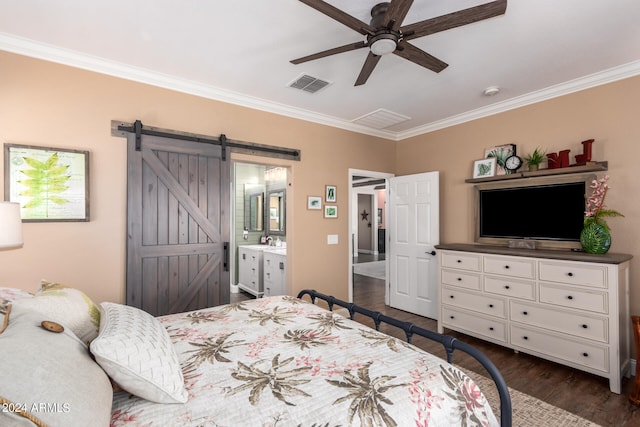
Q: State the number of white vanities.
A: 2